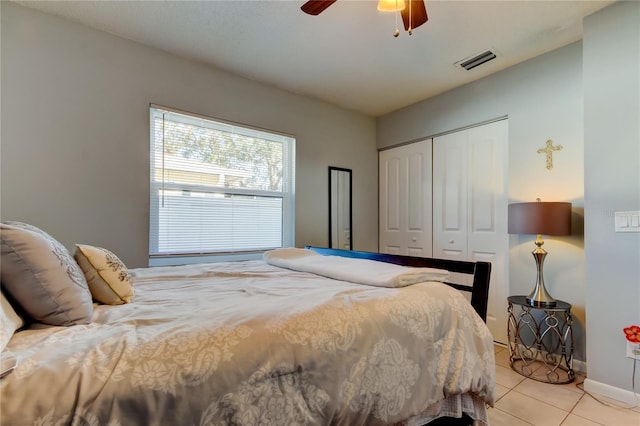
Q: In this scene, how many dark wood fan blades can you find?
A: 2